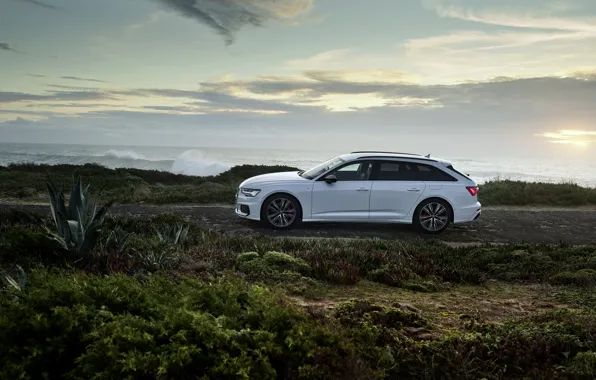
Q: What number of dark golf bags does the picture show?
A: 0